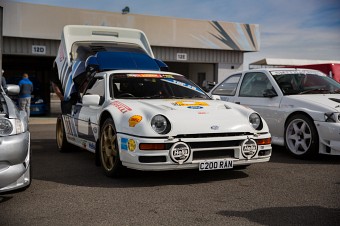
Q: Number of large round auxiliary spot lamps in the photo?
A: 2